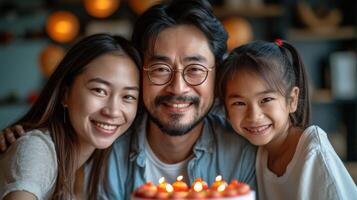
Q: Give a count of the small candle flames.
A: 6